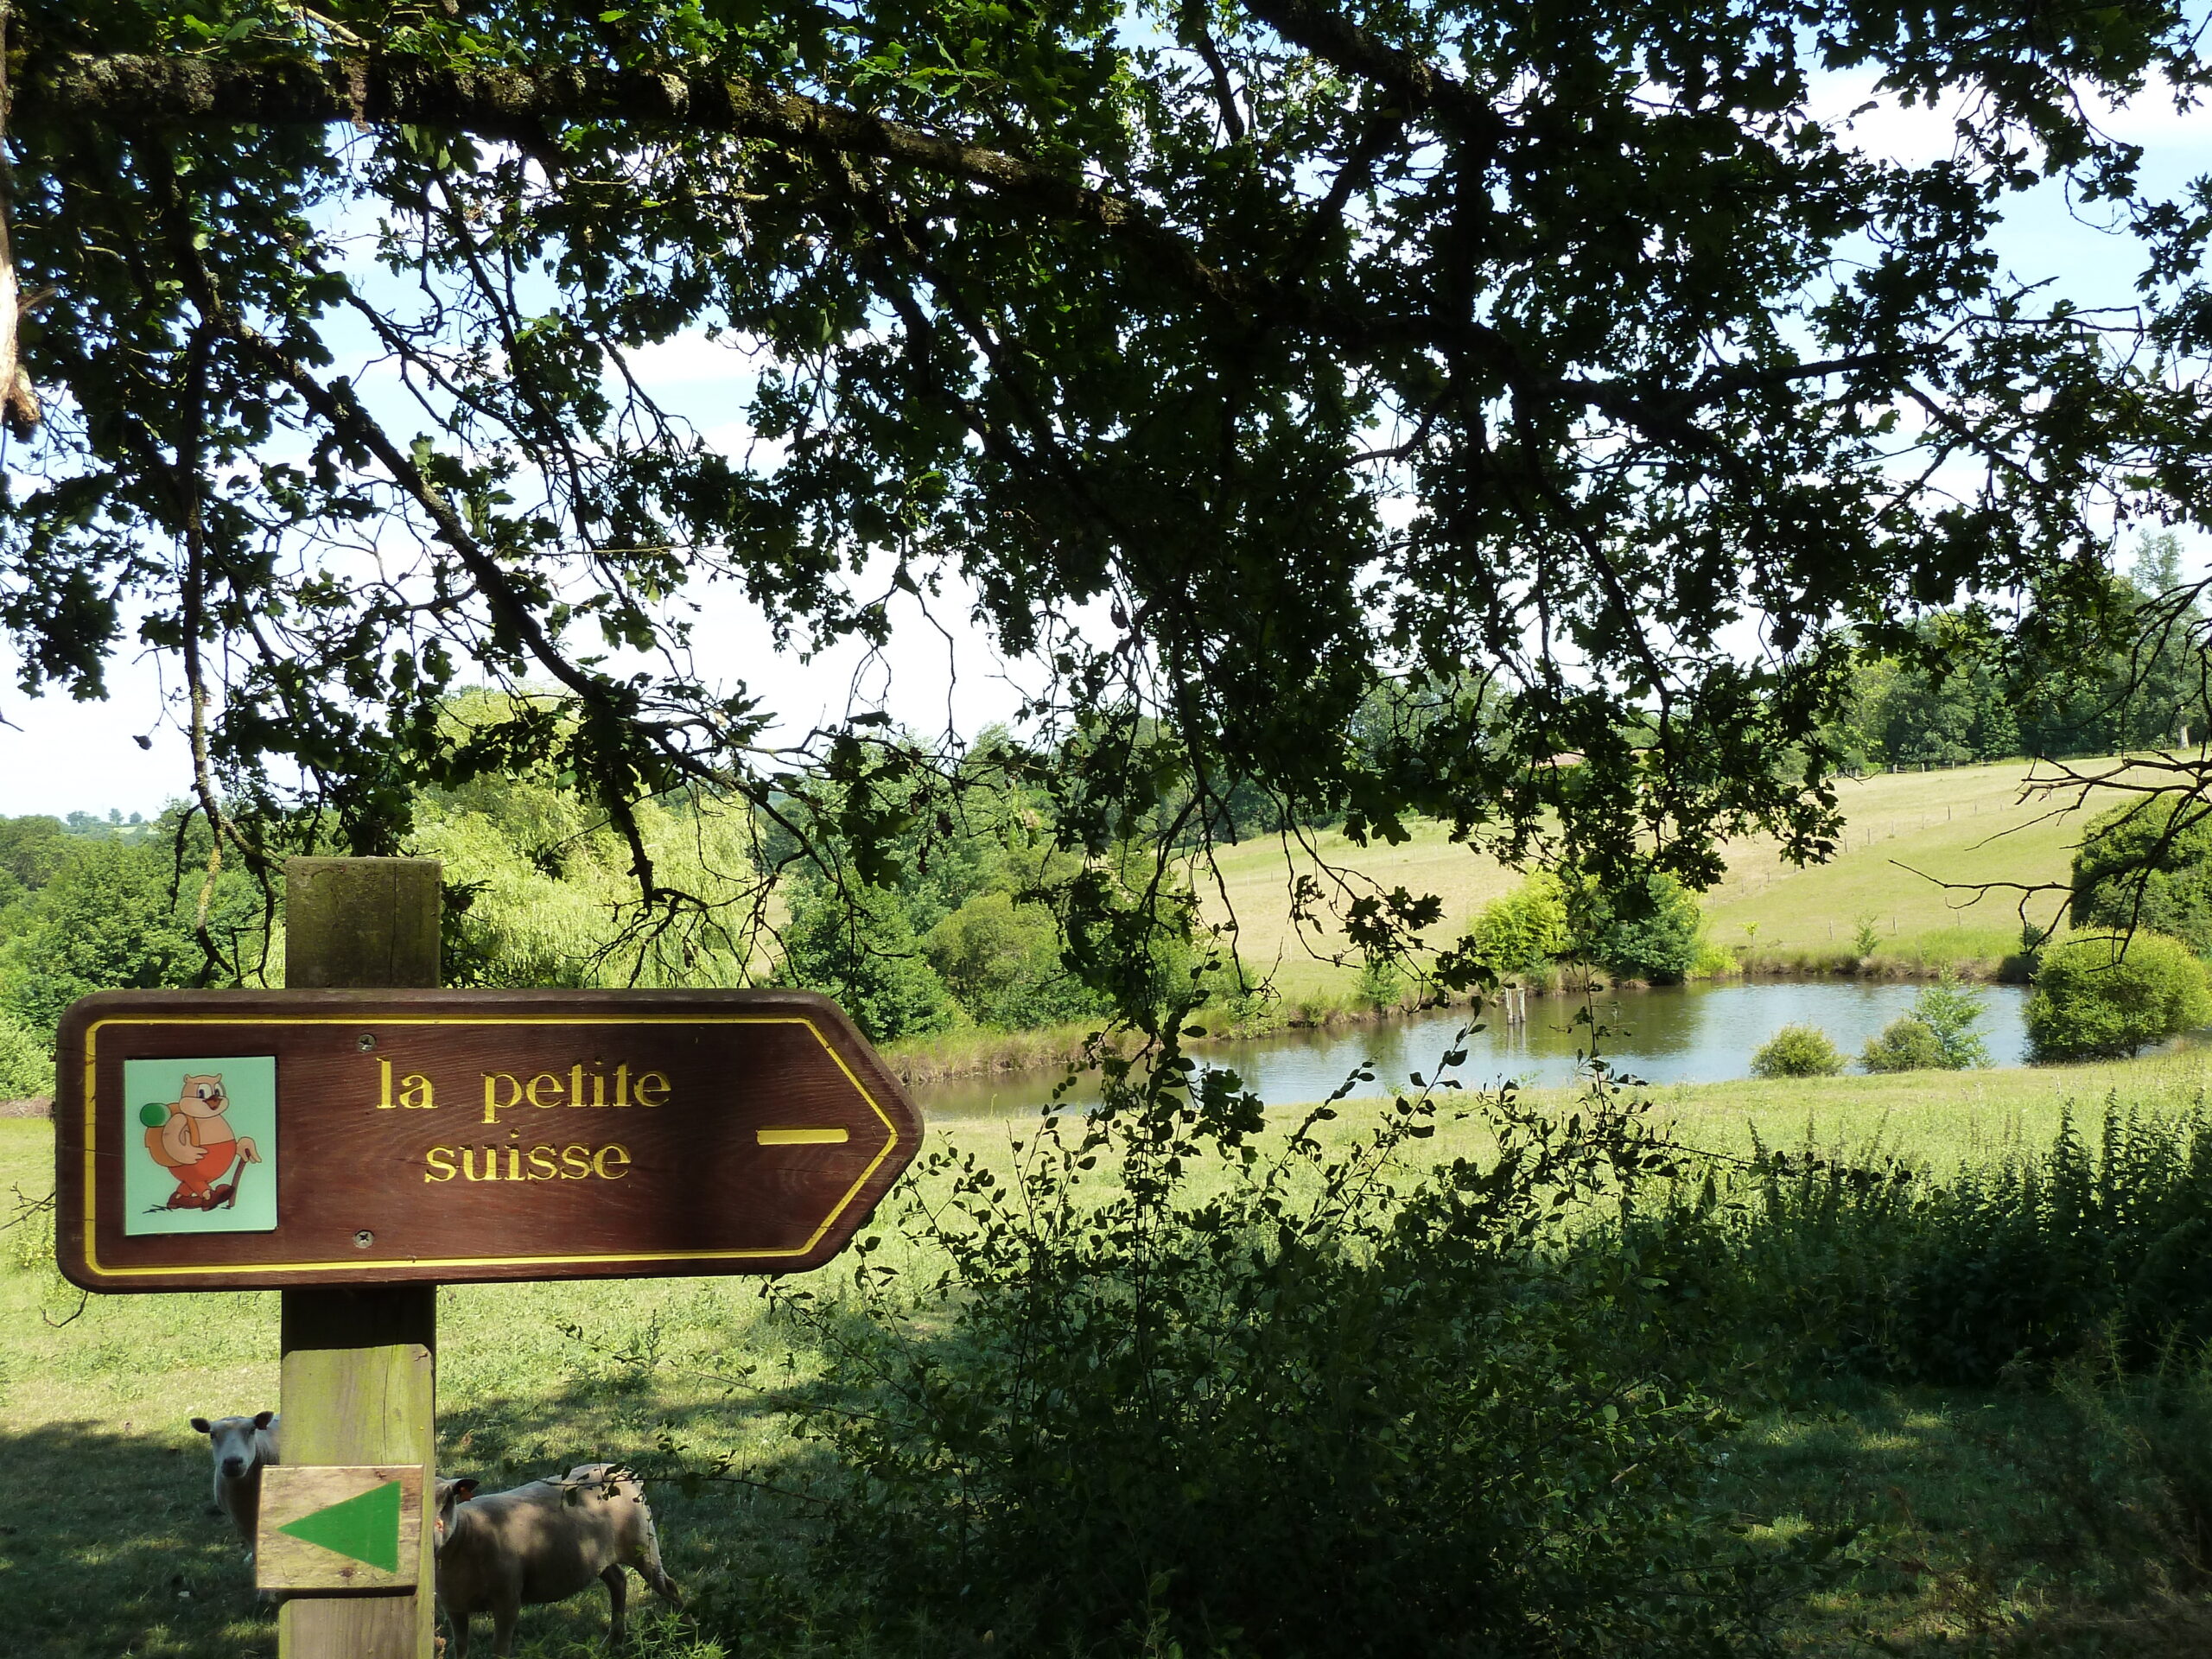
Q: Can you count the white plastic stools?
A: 0